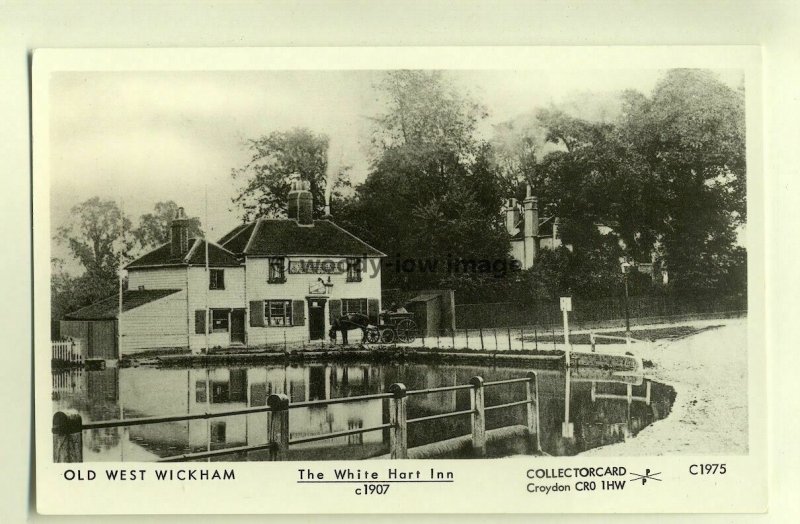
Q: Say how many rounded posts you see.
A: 5